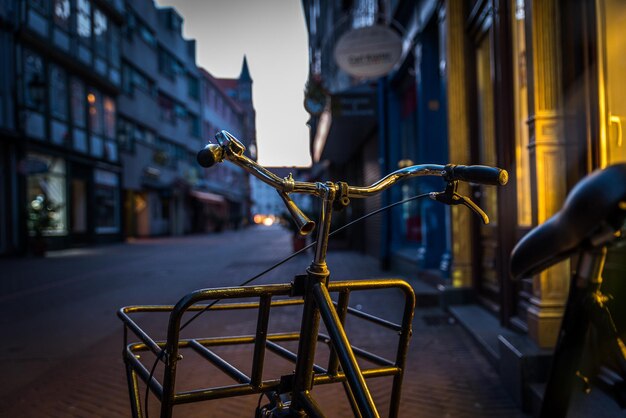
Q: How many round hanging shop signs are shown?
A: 1